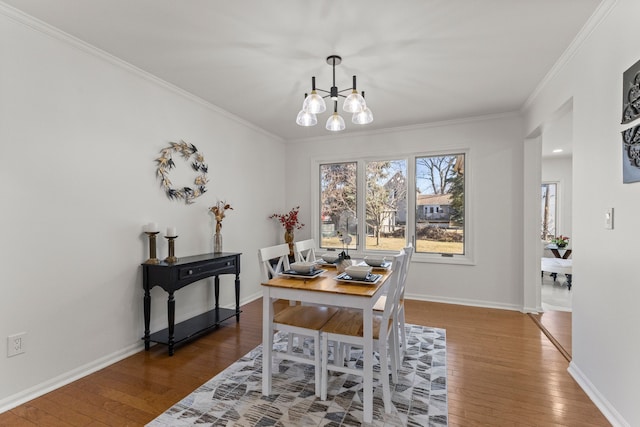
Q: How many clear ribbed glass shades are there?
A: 5